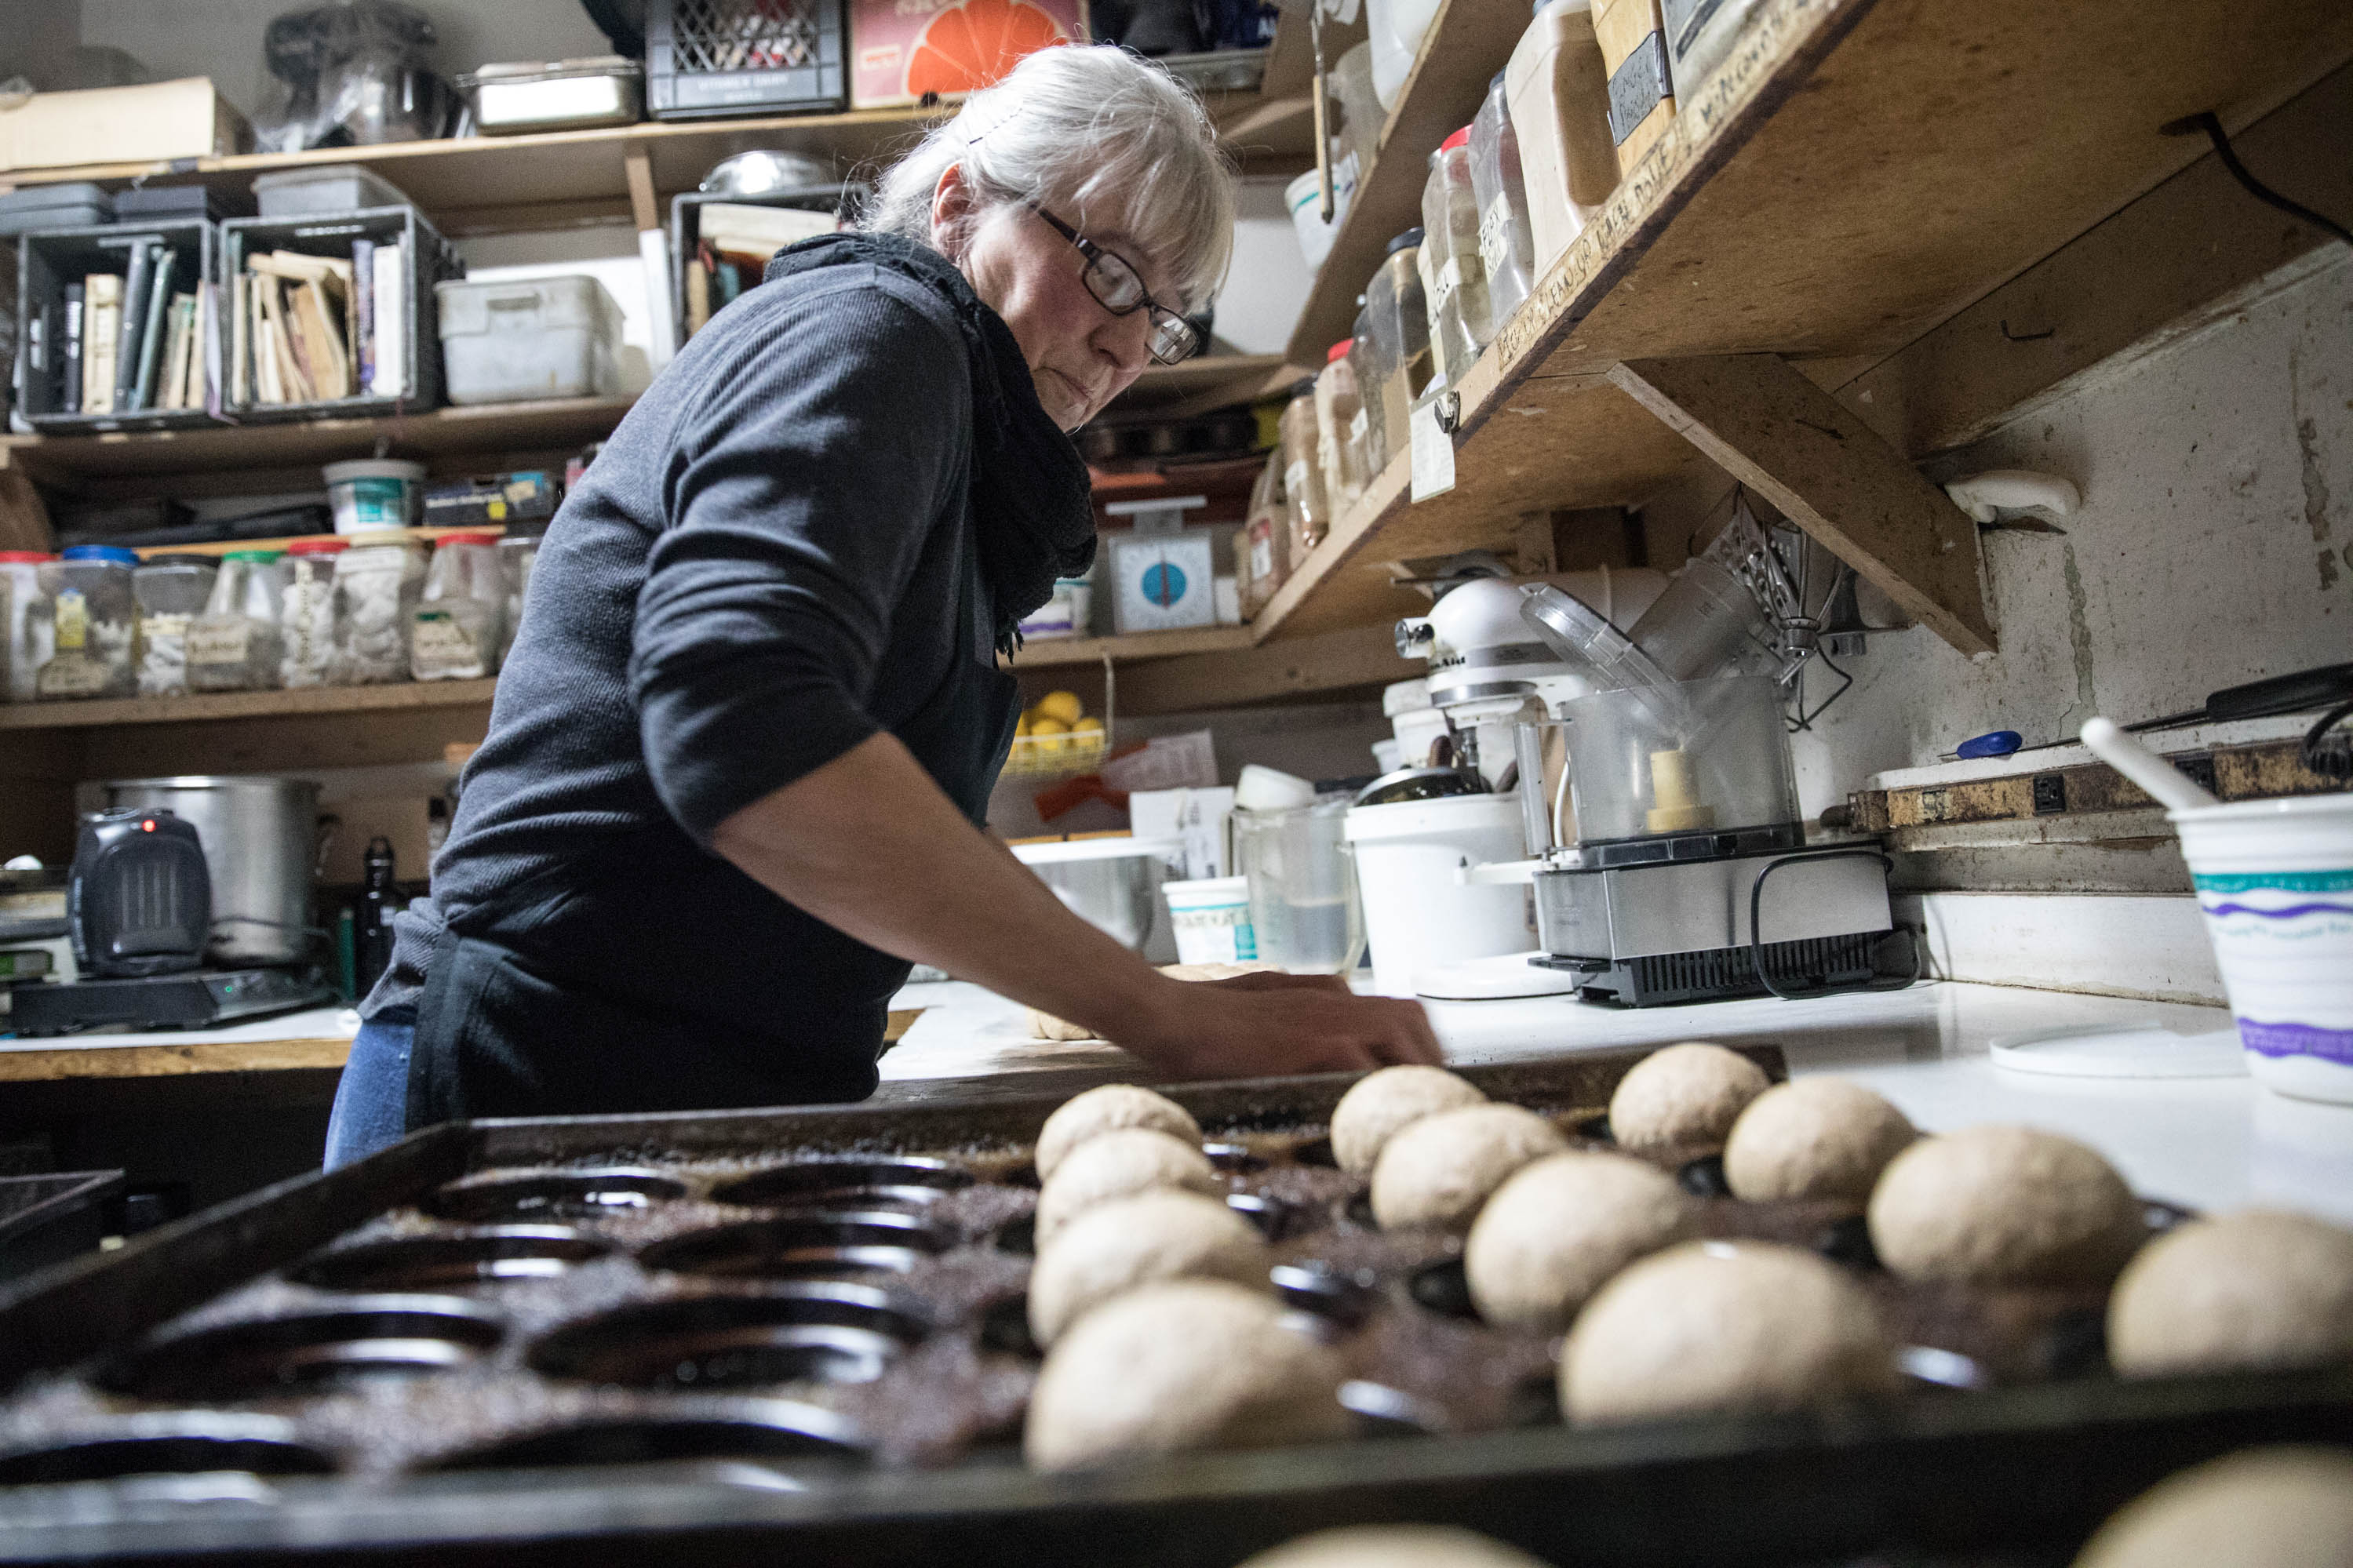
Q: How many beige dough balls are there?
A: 14